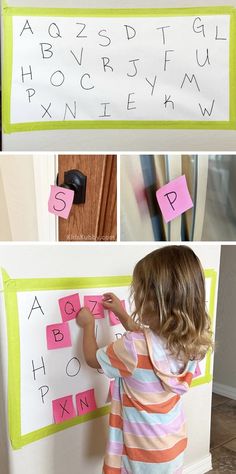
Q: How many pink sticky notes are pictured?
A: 10